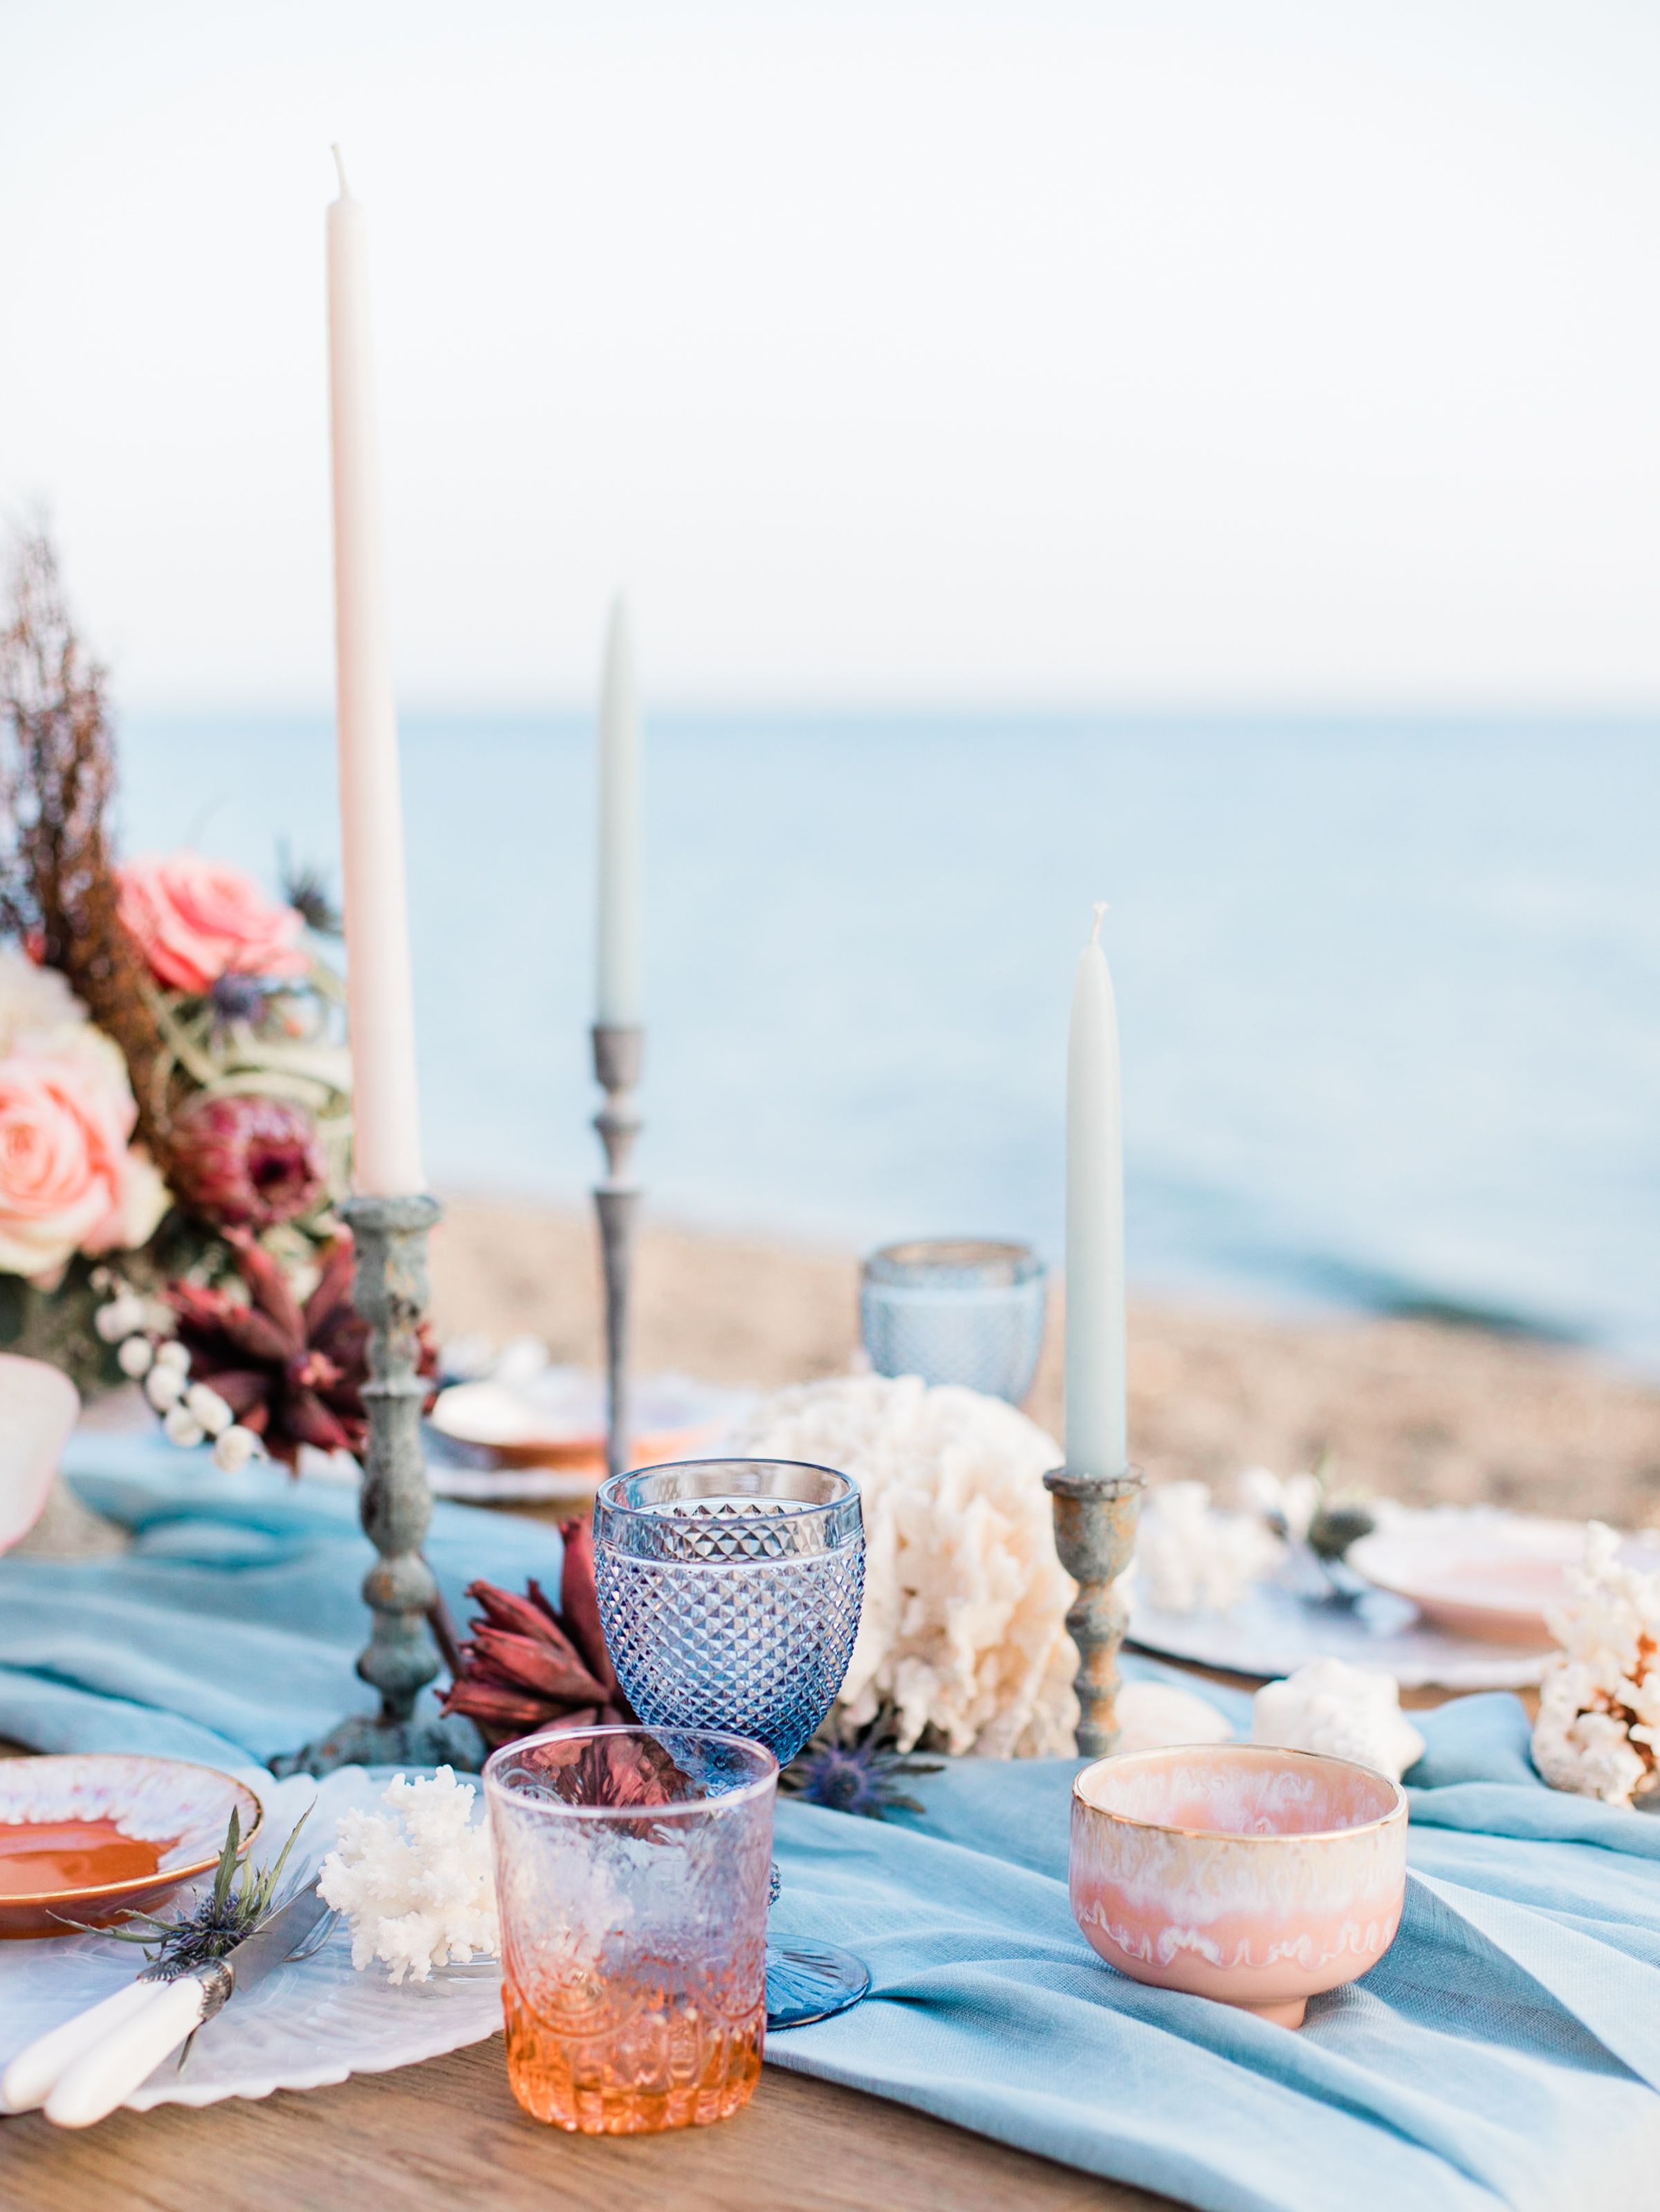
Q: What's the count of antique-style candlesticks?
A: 3